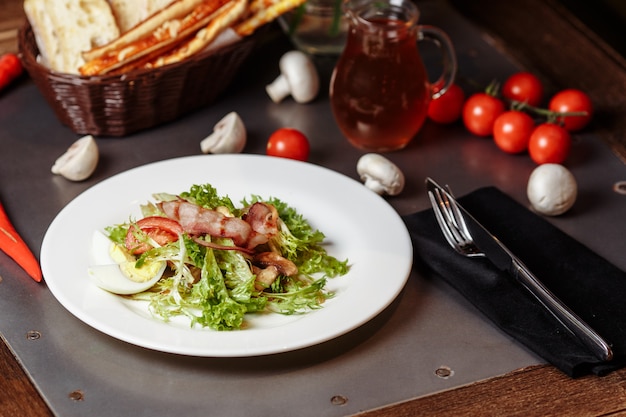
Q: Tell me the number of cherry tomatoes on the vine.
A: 6